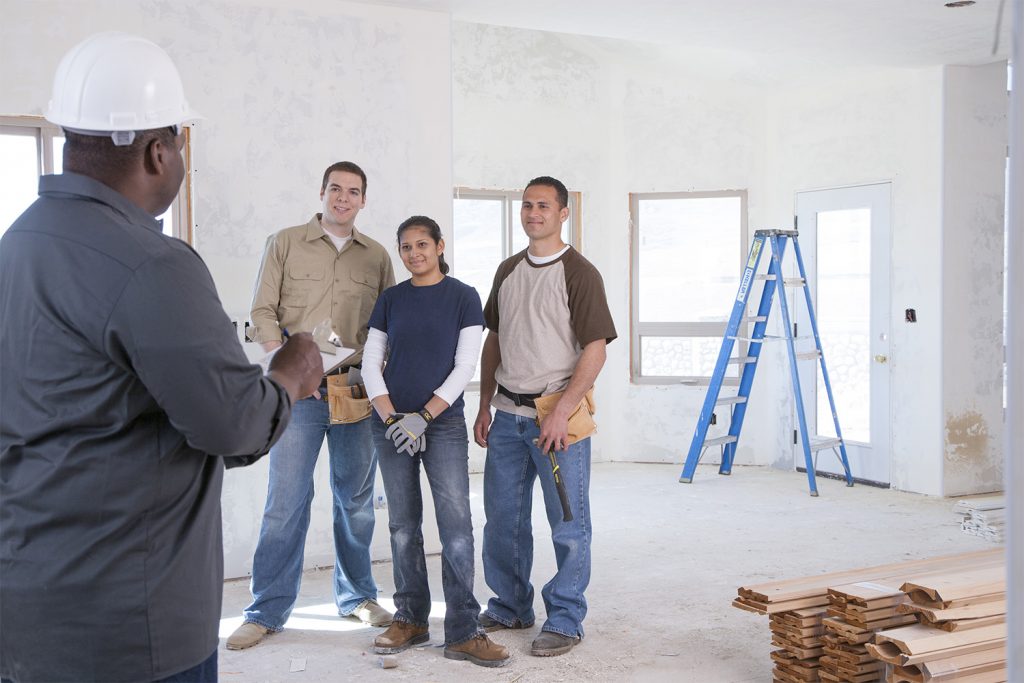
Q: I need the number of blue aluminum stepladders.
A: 1